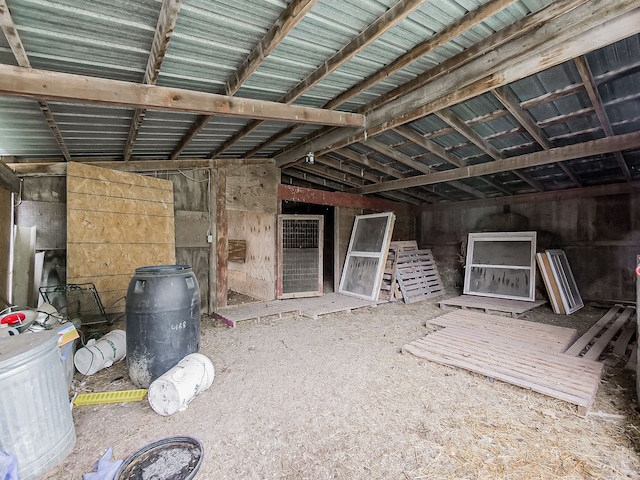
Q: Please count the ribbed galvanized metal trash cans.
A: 1